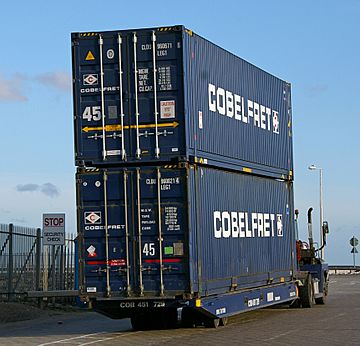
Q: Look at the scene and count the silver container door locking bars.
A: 8